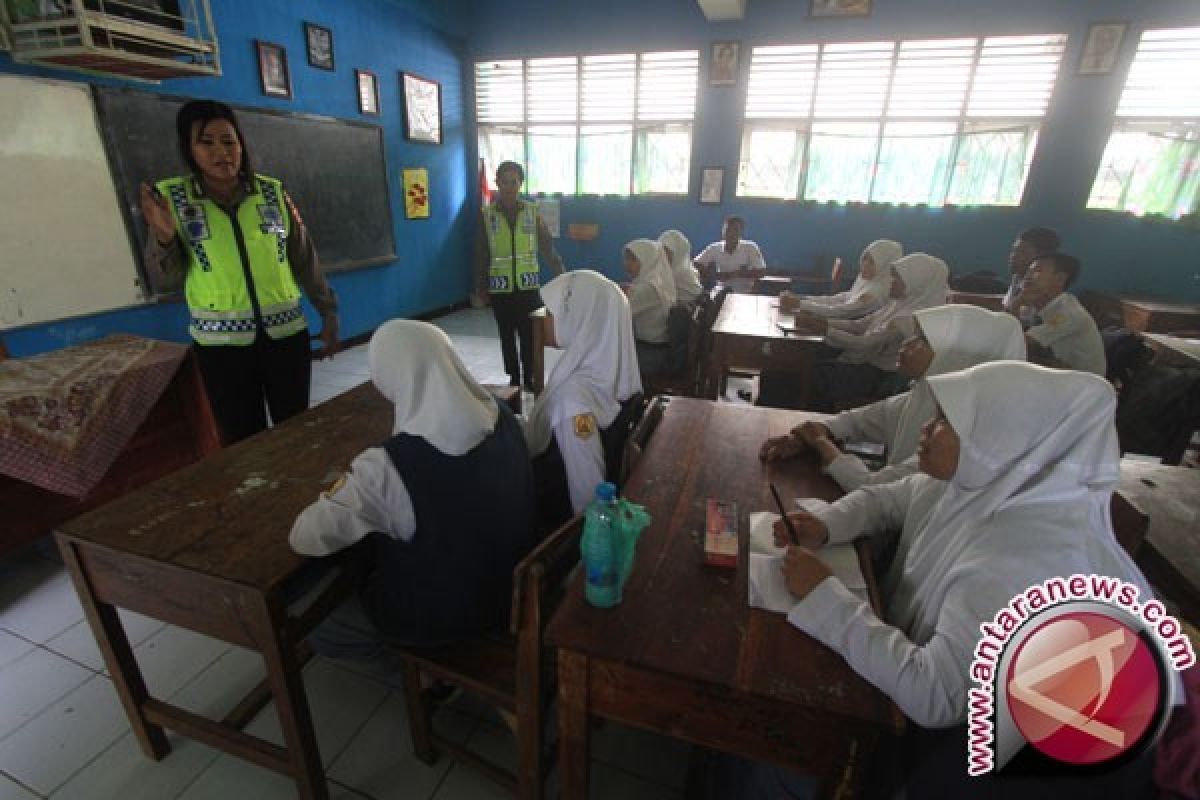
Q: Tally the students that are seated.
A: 11